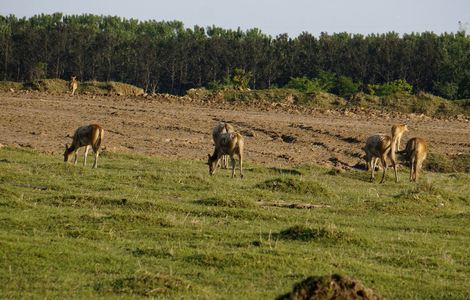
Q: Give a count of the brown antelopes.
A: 7